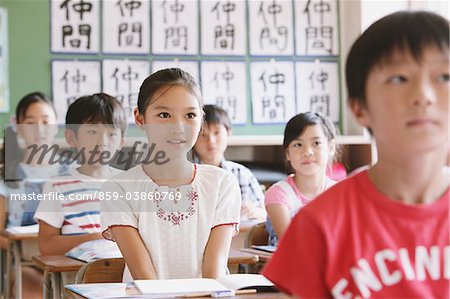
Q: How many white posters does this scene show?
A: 12